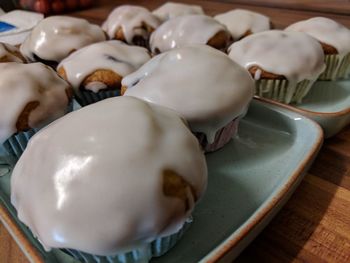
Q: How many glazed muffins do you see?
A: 12